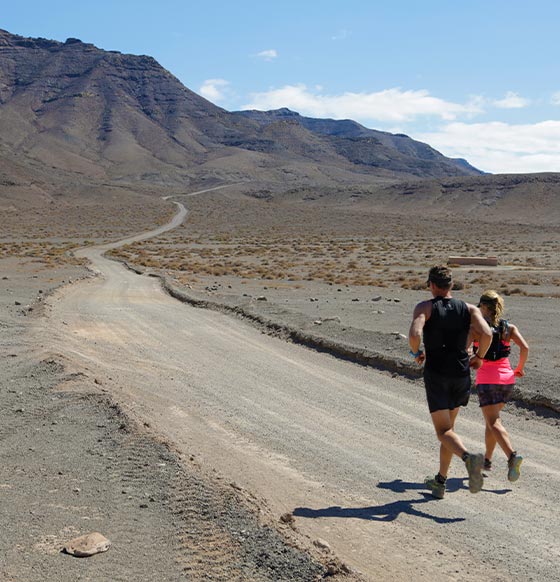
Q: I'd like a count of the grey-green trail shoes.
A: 2